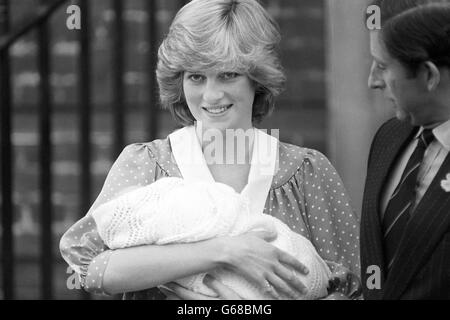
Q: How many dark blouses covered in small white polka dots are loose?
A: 1